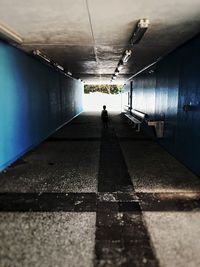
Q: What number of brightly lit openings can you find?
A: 1